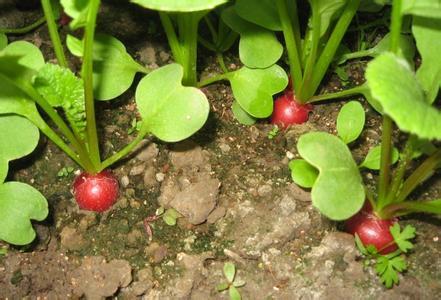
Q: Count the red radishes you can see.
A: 3